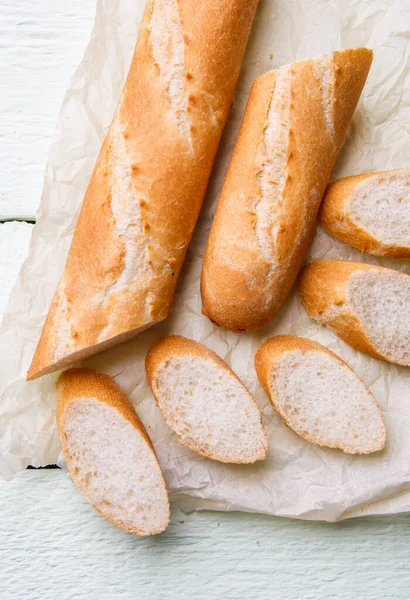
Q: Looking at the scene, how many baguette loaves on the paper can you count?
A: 2